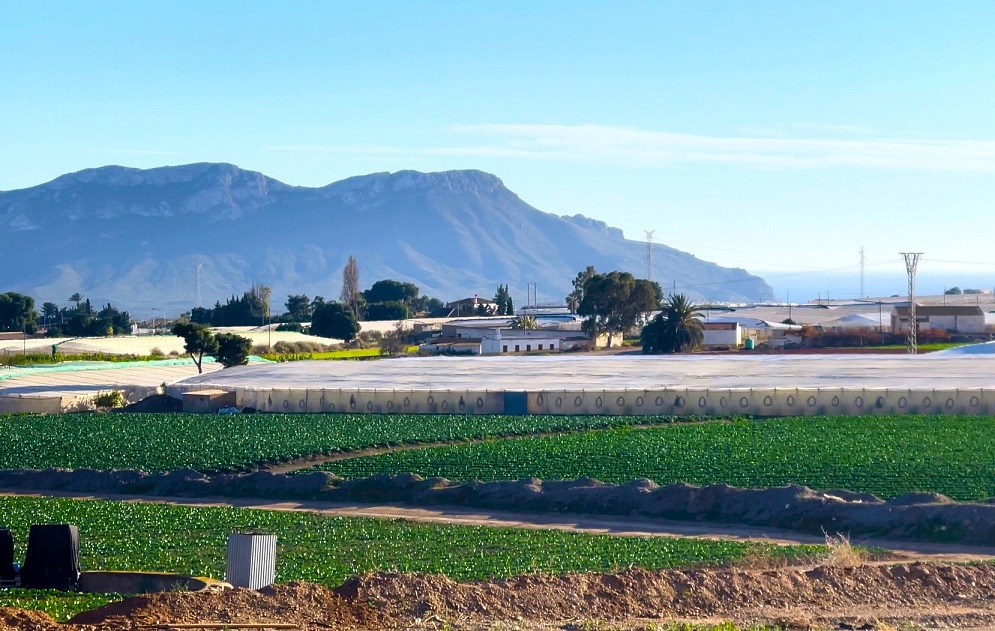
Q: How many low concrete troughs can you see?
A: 1